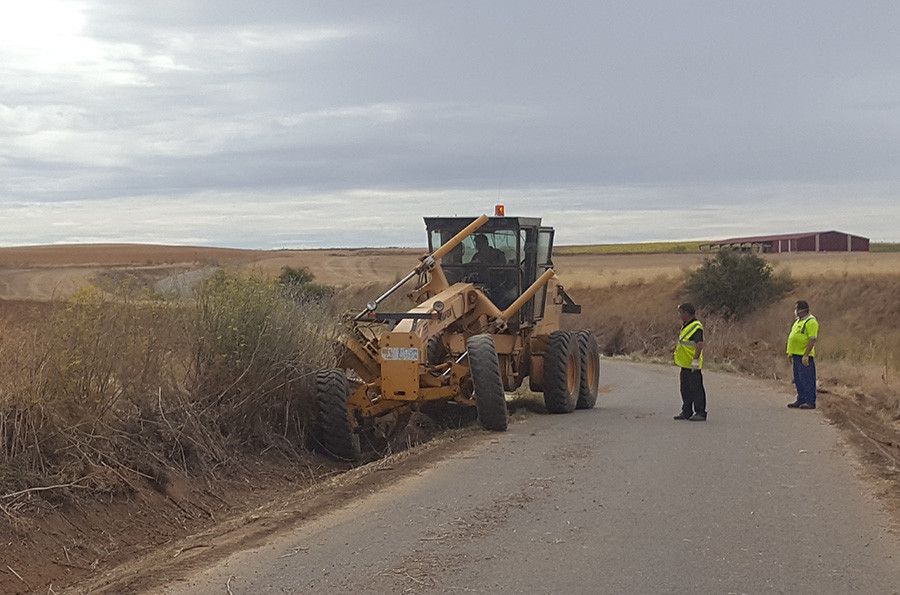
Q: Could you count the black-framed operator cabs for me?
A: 1